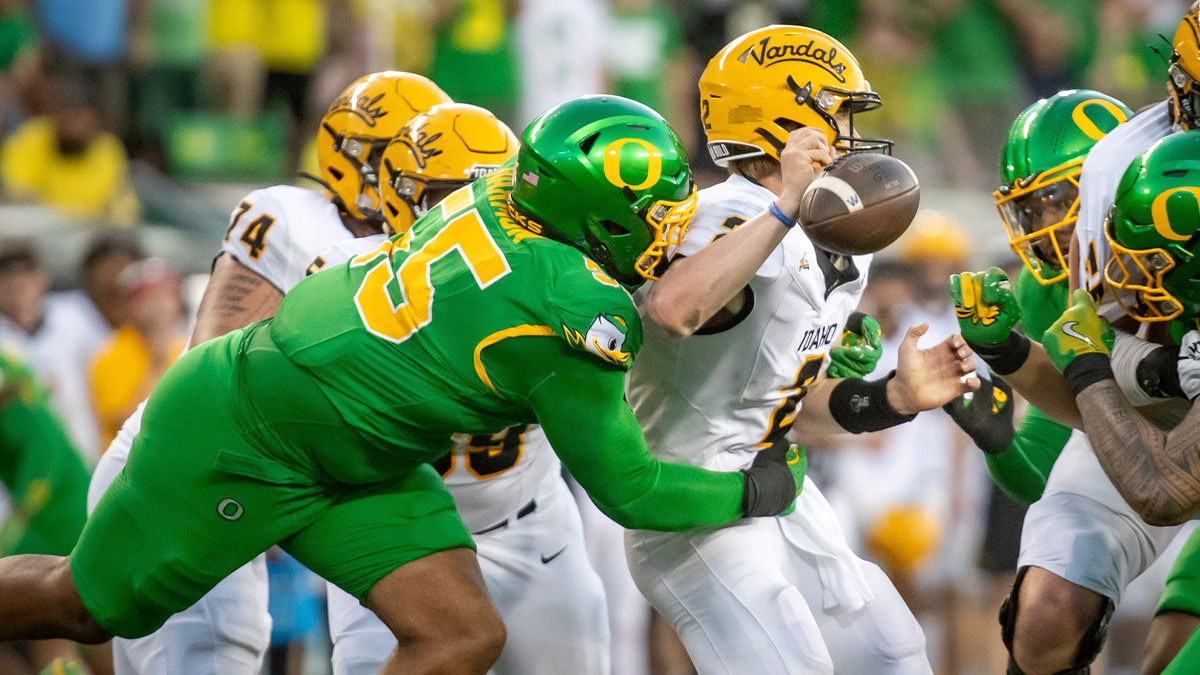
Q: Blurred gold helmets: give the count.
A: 2